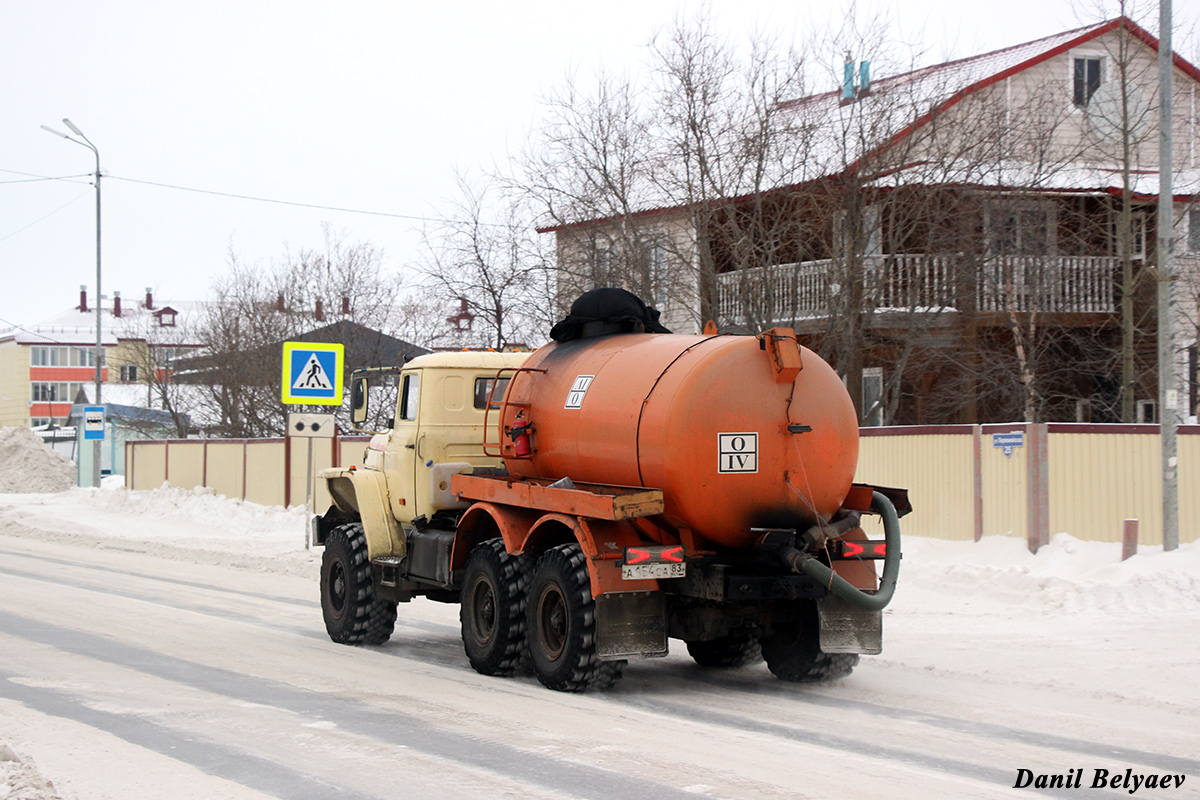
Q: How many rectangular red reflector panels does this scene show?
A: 2